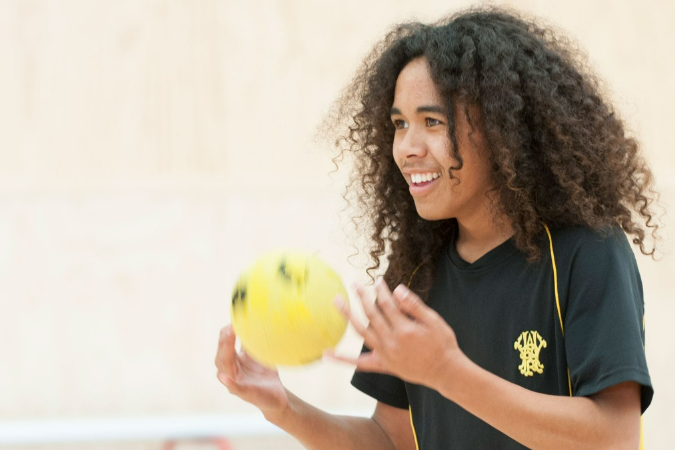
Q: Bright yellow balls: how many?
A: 1